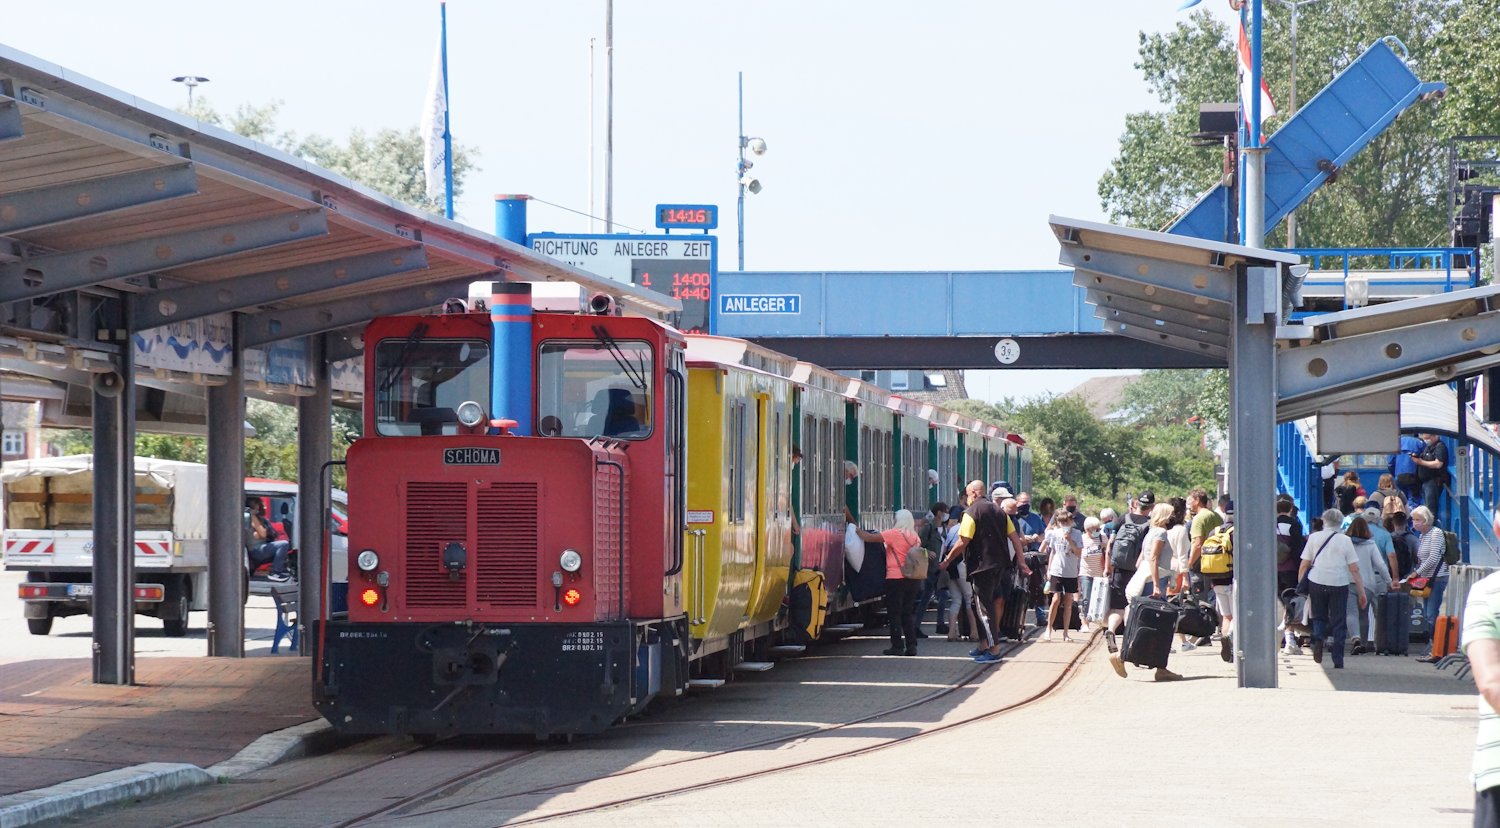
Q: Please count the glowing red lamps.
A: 2